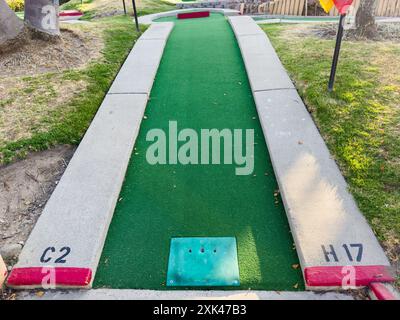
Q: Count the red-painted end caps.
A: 2